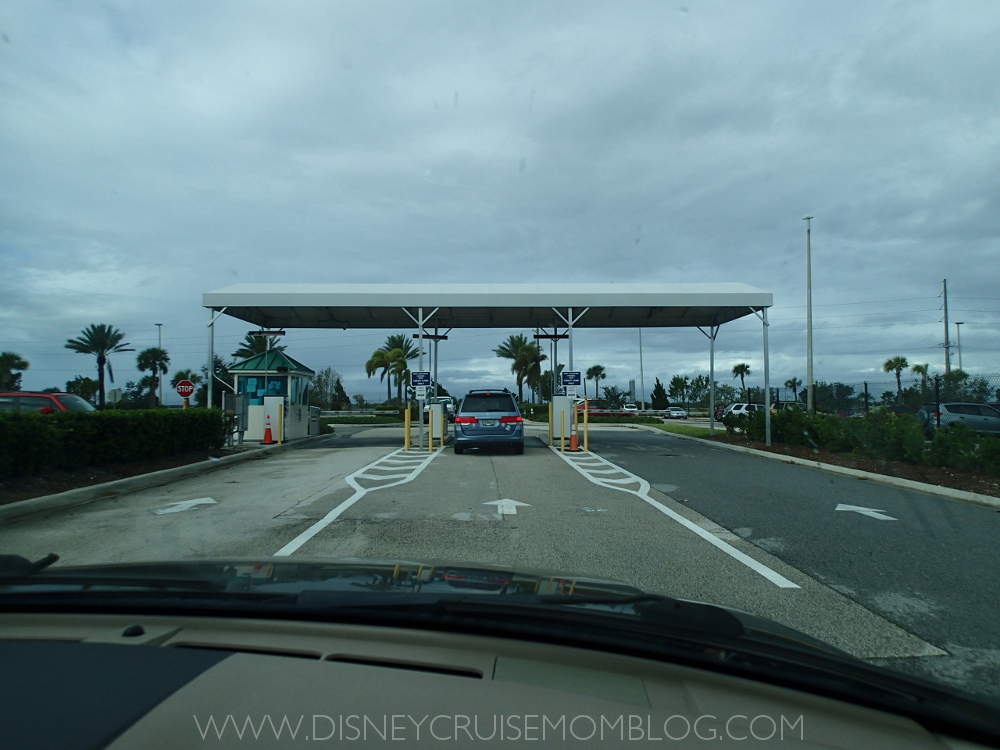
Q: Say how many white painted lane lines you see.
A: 2